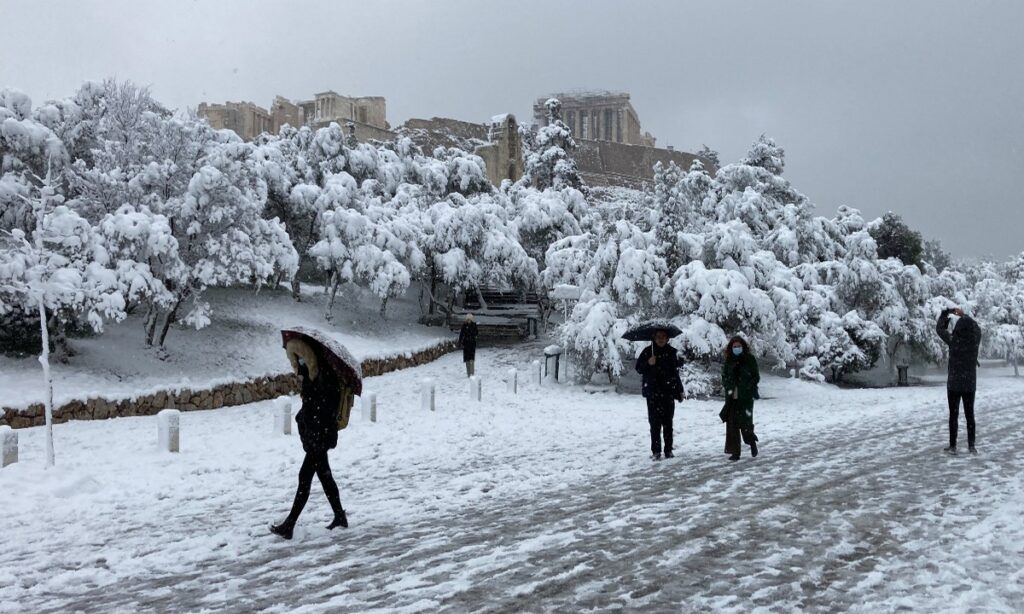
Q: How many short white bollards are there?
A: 8